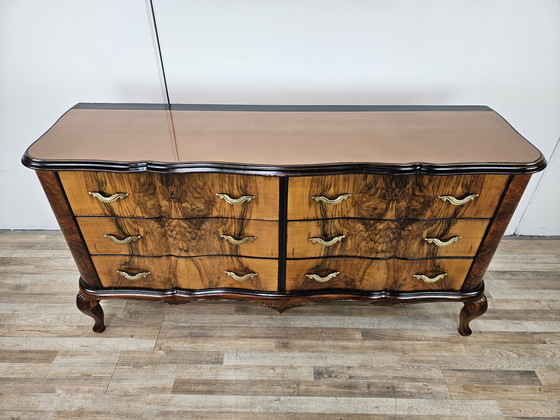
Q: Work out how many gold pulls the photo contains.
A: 12